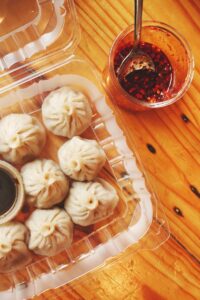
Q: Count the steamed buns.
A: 7